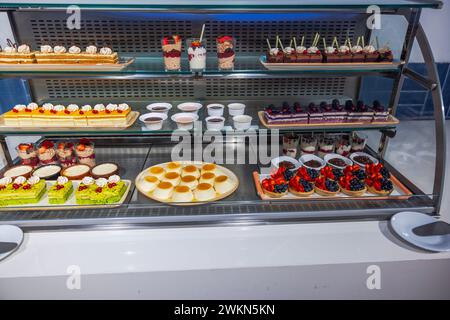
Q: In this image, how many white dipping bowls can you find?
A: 12